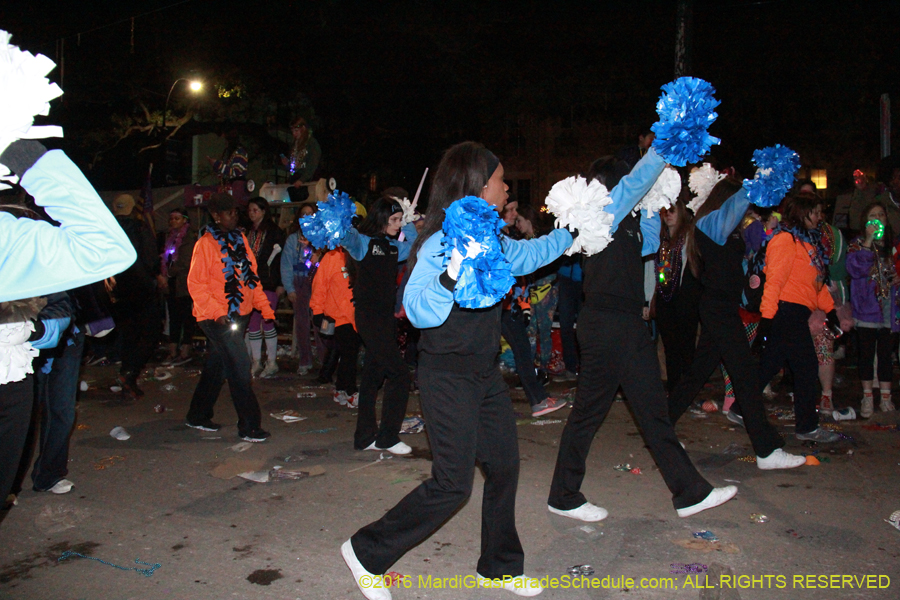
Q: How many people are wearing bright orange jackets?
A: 3